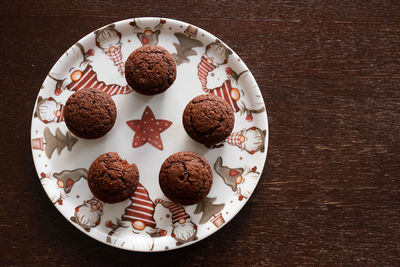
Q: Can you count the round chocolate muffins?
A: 5